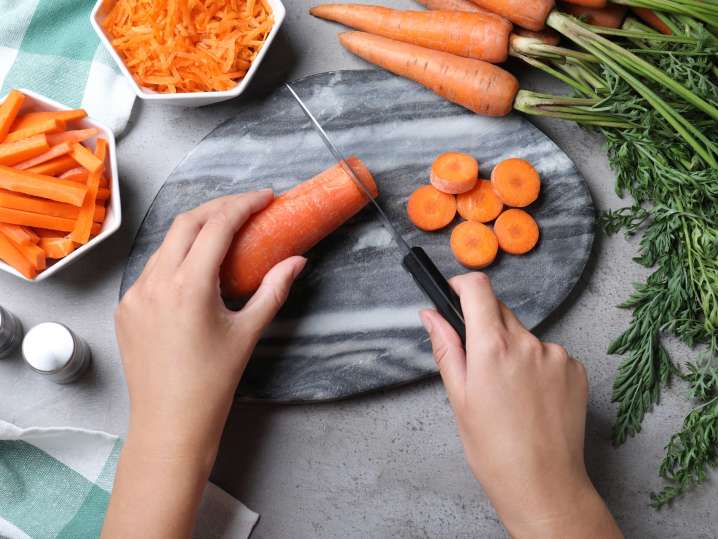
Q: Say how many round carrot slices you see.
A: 6